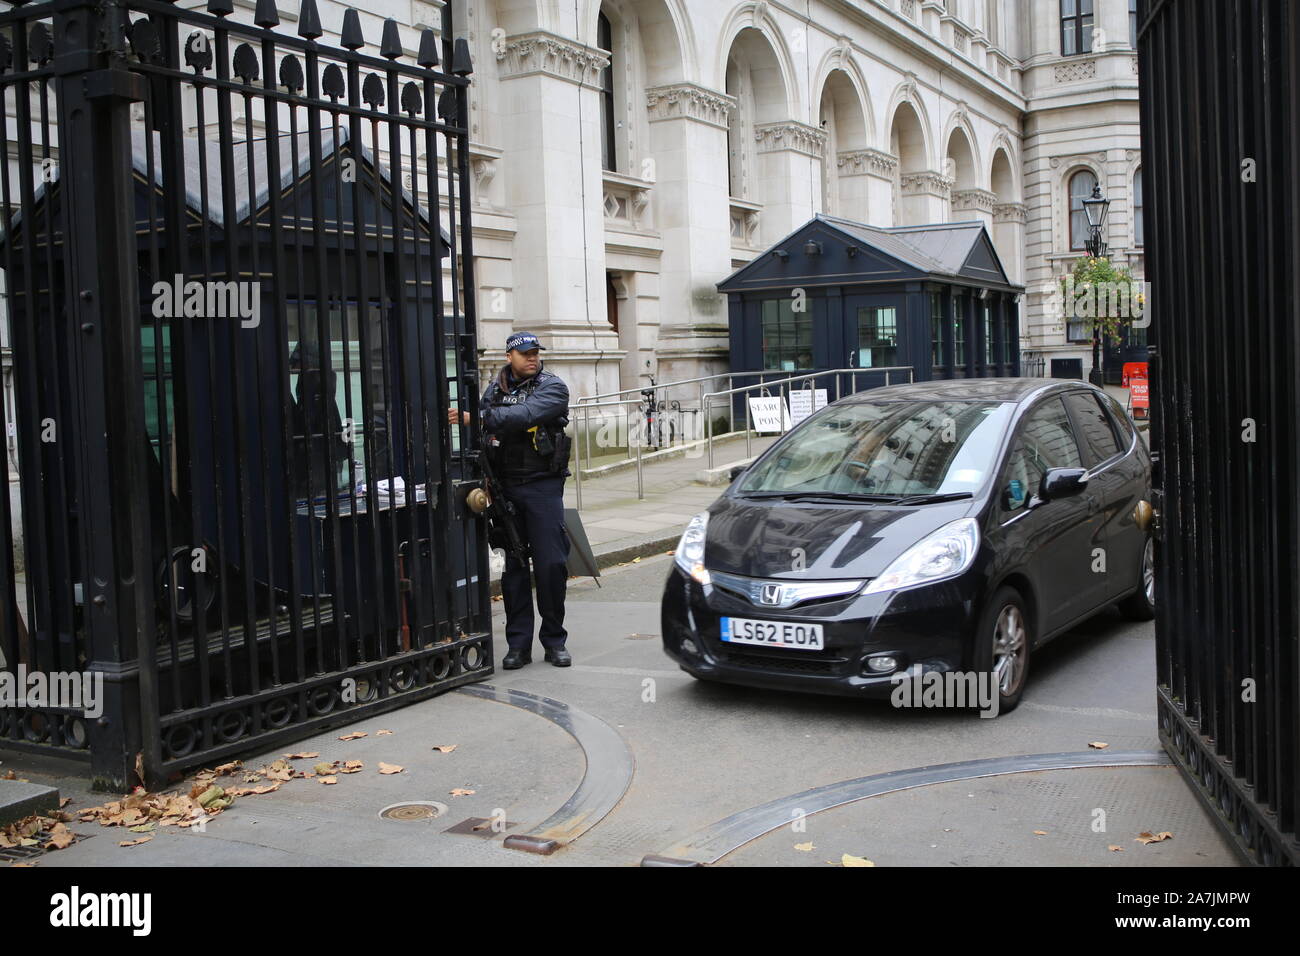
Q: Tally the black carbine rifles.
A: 1